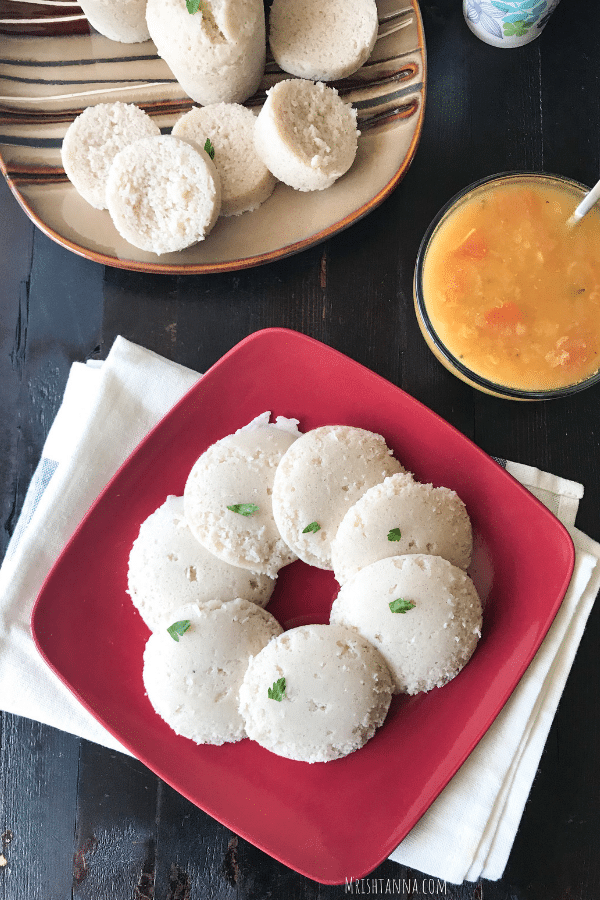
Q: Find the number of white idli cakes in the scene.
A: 14